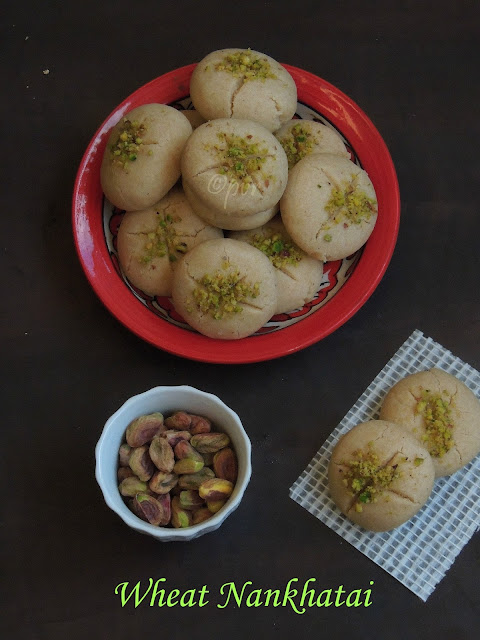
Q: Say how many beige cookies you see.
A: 12